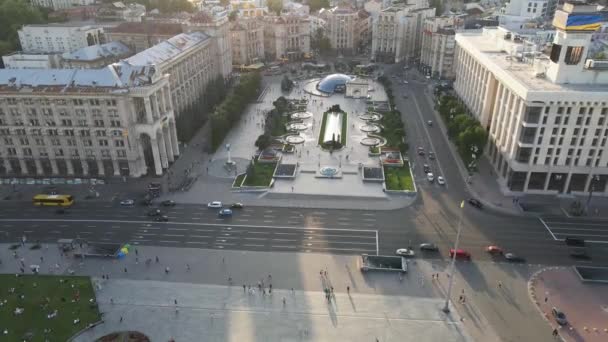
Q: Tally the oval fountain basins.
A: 6